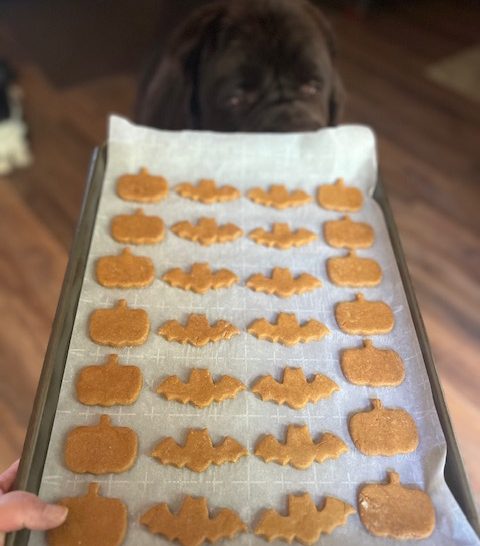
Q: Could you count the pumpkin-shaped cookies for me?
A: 14